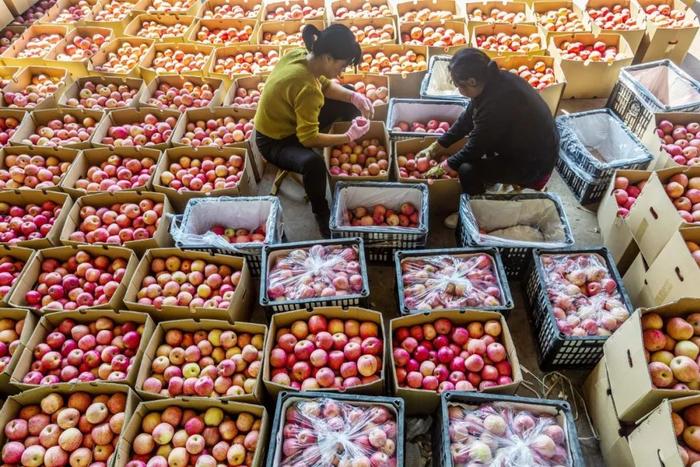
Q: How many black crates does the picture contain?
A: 12